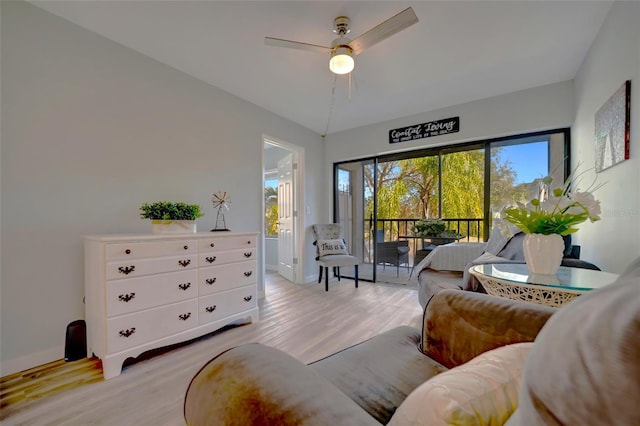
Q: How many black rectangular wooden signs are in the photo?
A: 1